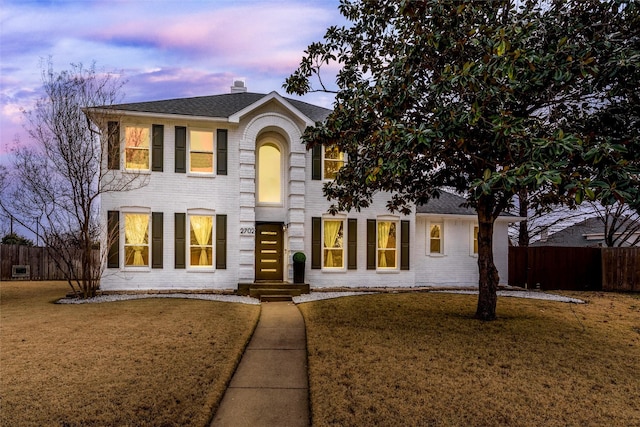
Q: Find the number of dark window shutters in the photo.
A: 13